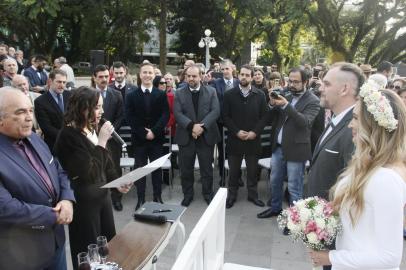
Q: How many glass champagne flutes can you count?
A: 3